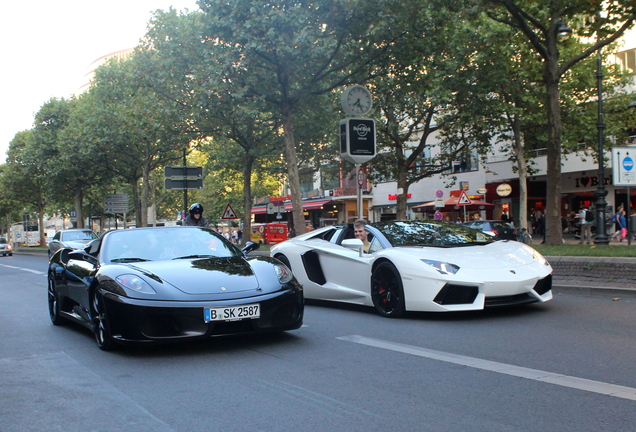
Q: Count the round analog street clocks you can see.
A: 1